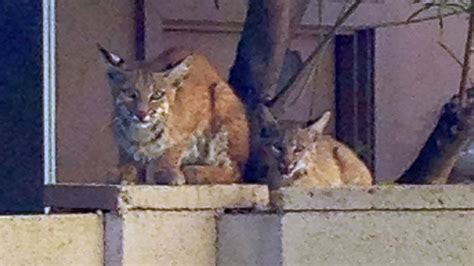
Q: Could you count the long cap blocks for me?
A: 2